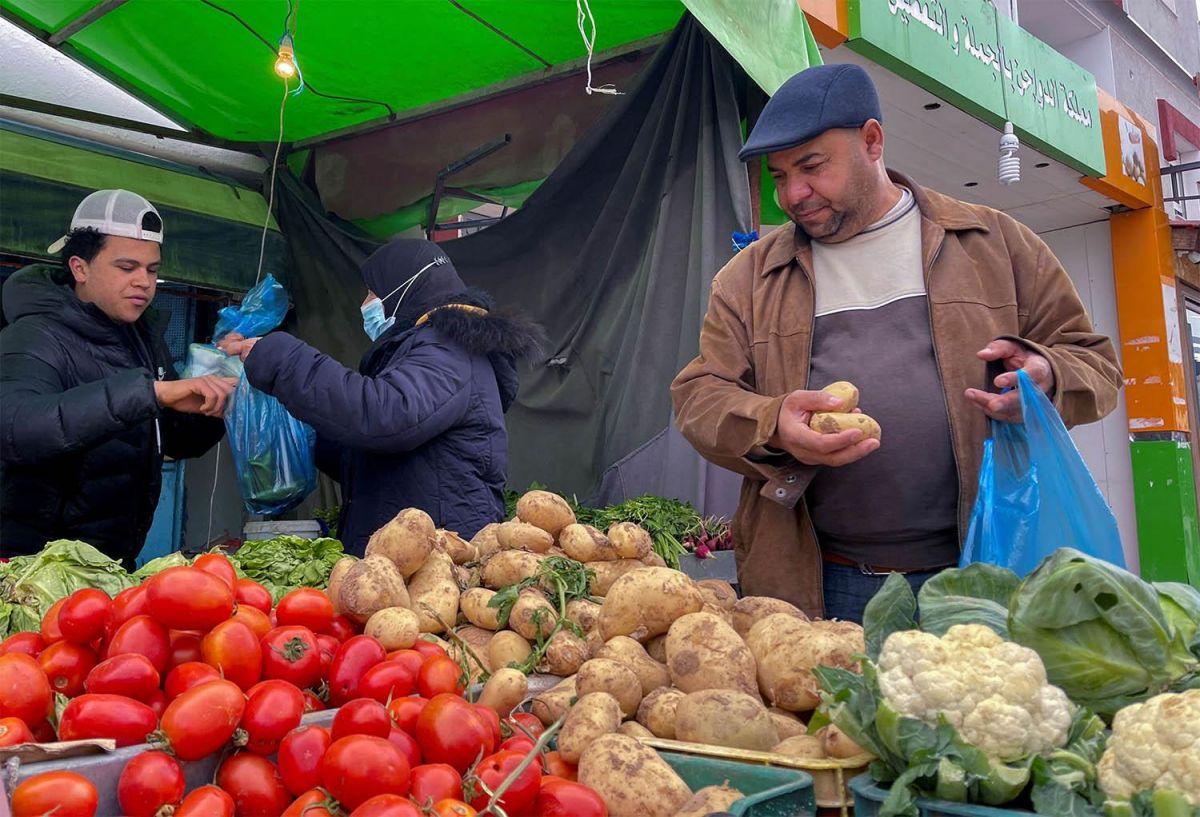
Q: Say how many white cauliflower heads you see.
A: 2